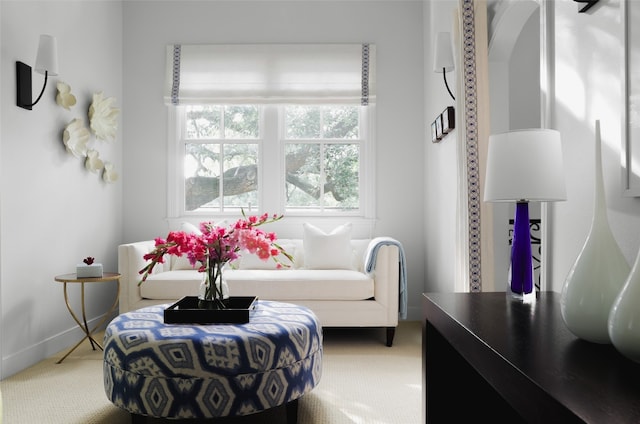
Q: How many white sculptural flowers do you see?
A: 5